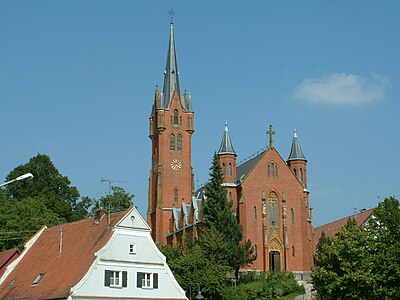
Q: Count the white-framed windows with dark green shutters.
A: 2